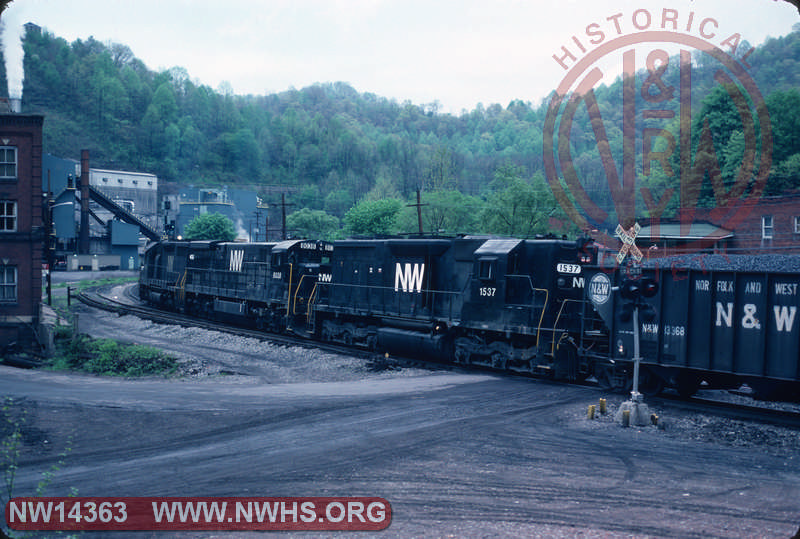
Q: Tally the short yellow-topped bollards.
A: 4